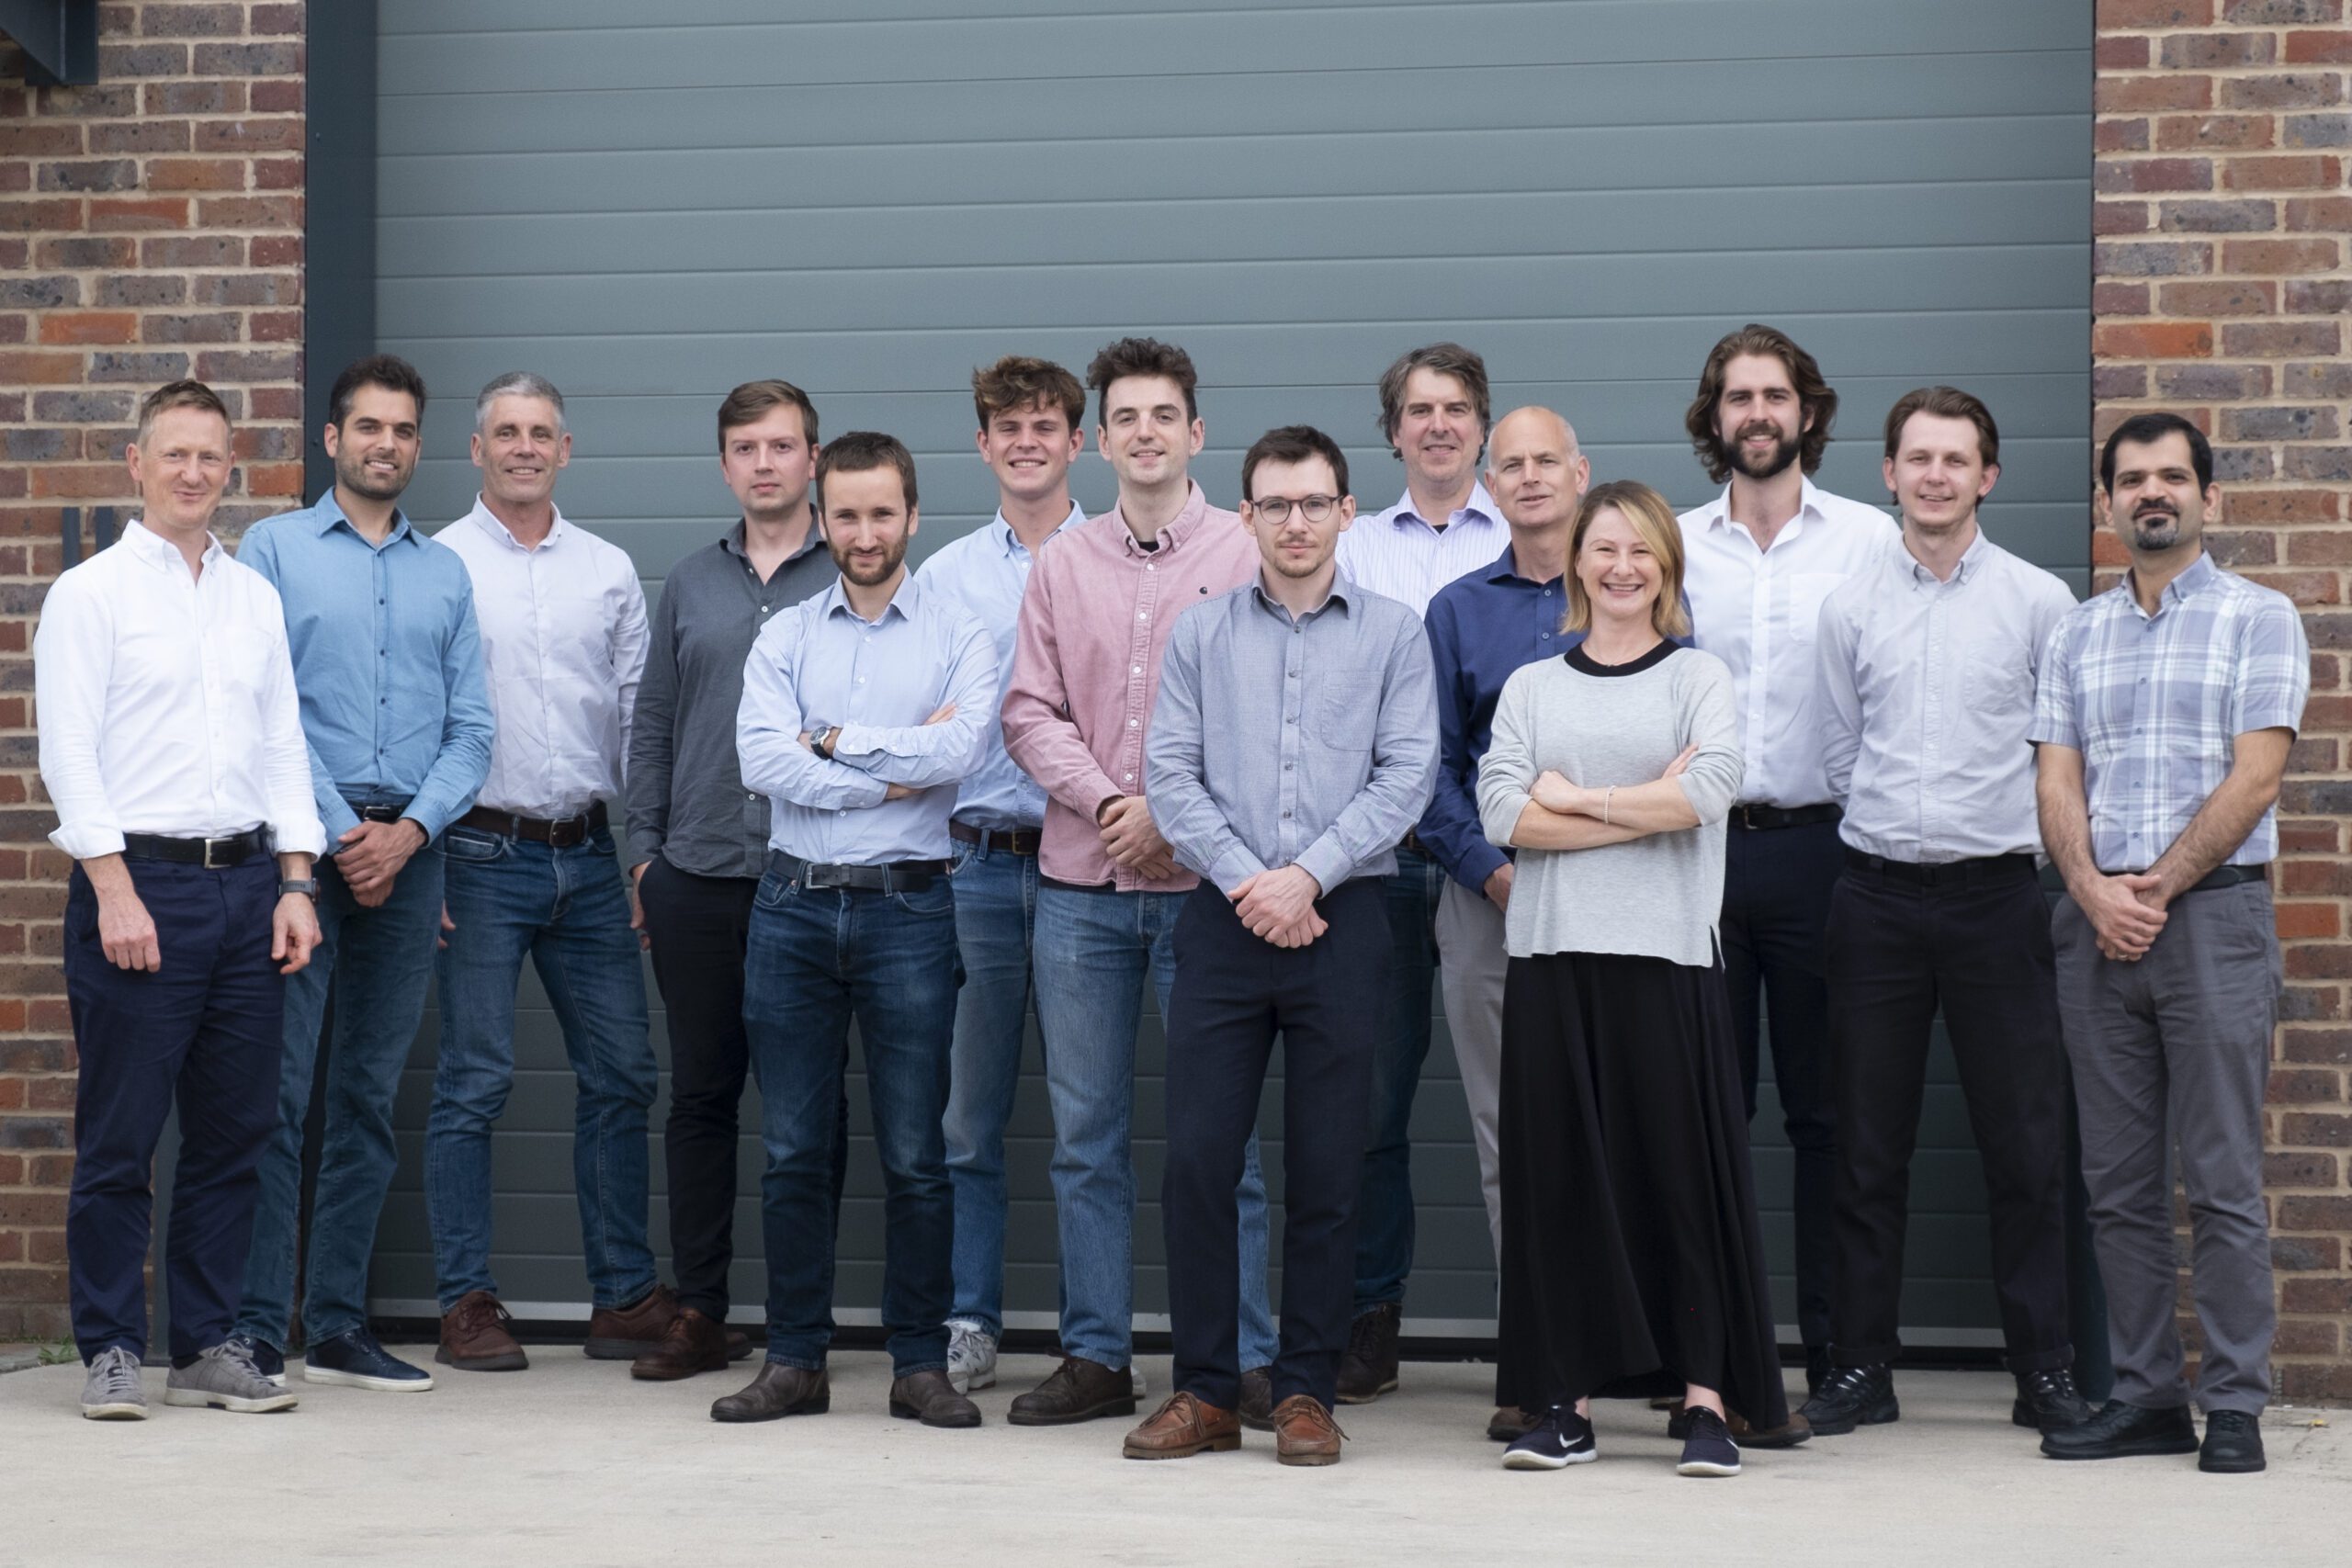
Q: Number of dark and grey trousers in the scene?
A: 7